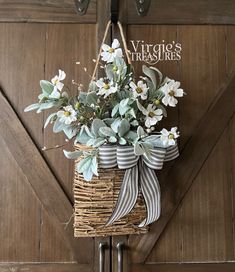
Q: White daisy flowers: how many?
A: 8